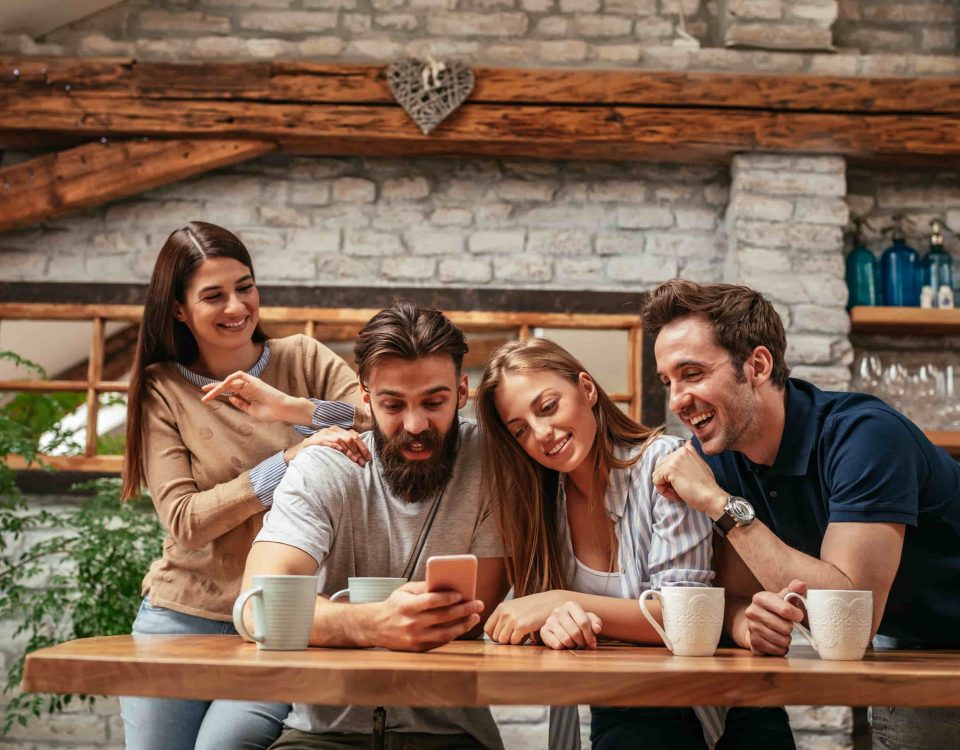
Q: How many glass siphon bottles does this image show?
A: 3